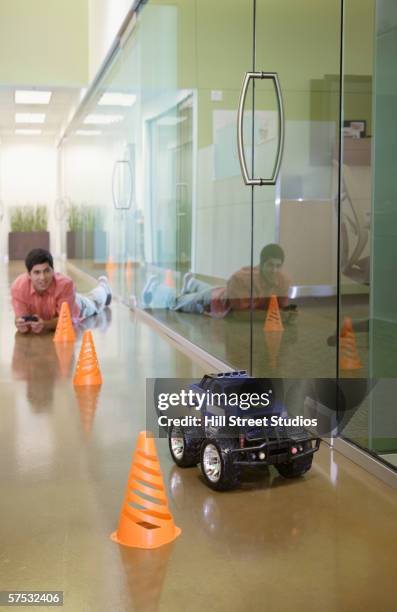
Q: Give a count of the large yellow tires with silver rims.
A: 0